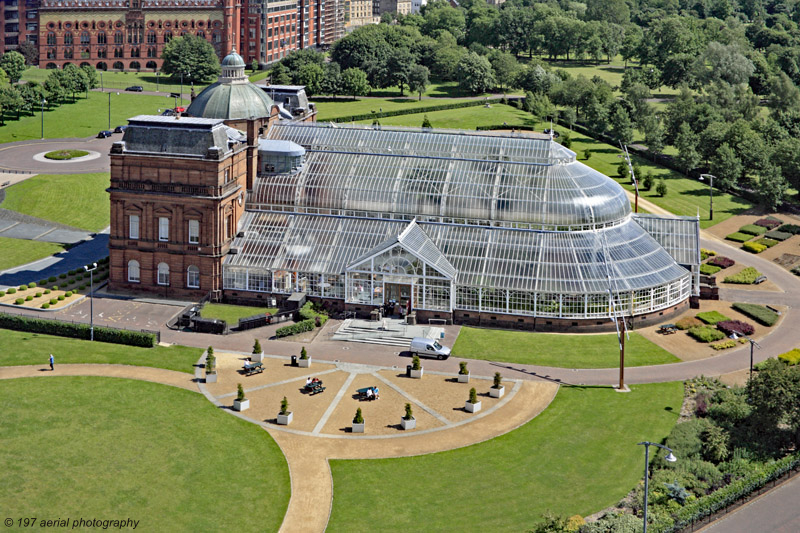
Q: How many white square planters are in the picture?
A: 12